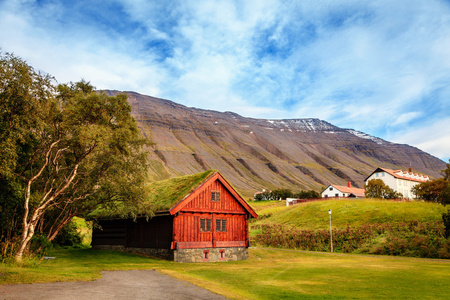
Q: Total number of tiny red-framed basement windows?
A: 2